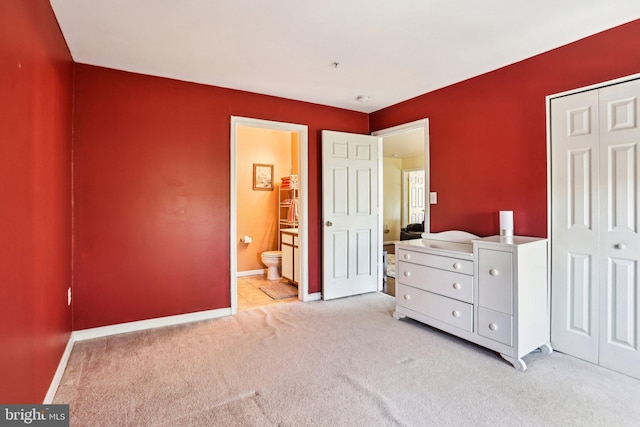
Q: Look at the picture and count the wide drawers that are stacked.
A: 3